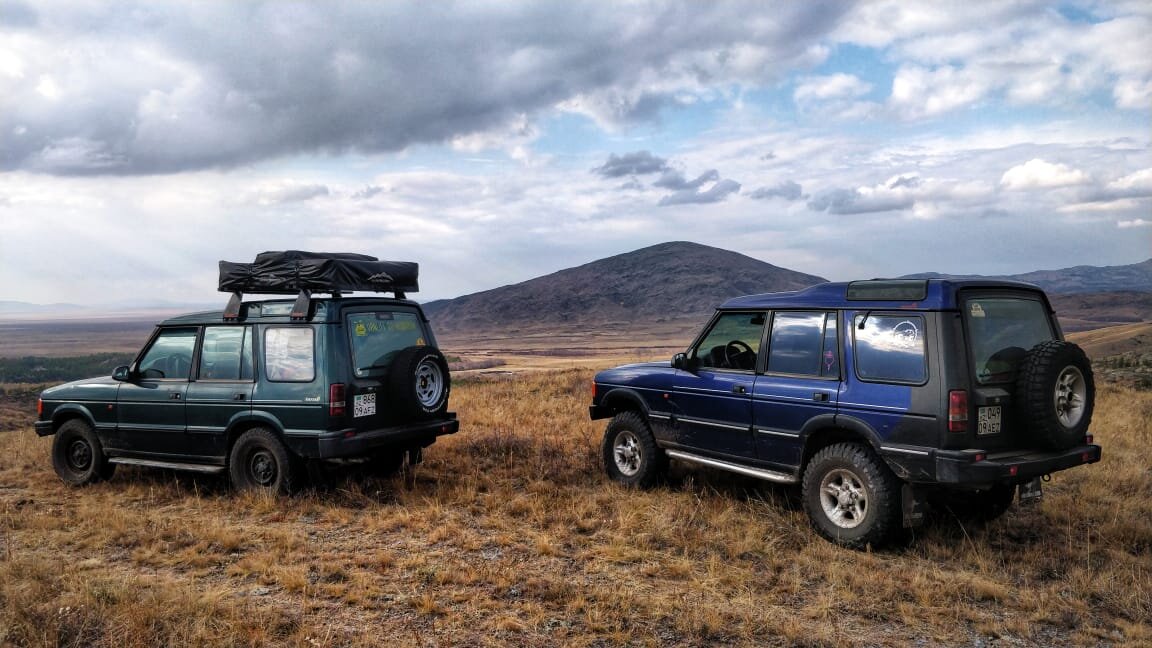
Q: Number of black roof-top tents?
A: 1